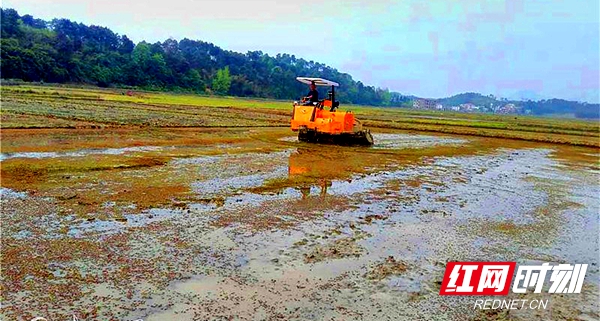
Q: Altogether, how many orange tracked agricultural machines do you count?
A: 1